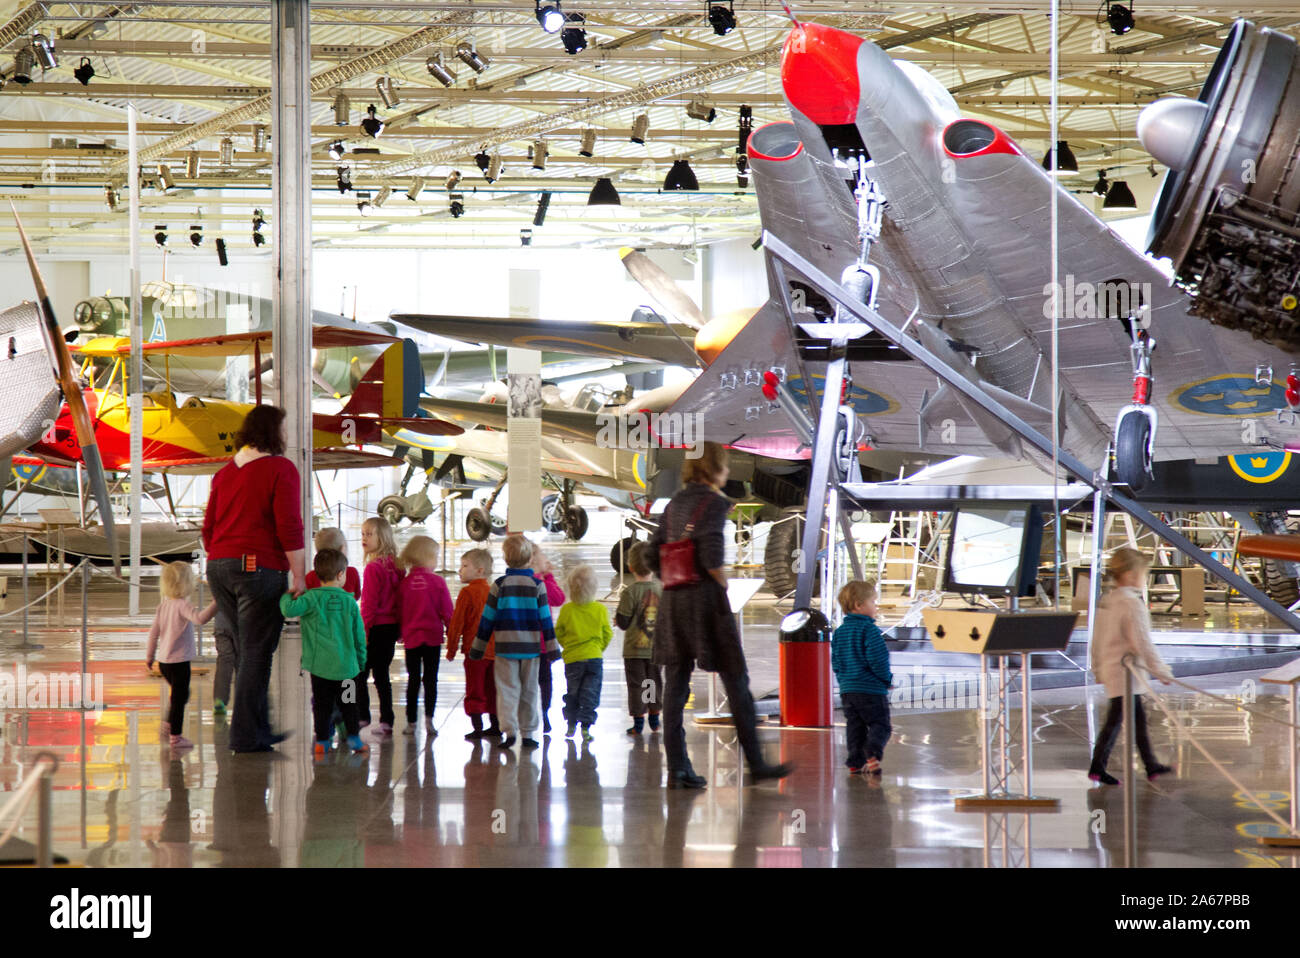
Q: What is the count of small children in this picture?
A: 13